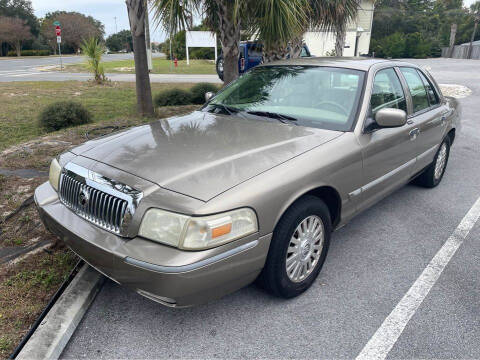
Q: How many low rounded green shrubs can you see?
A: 3